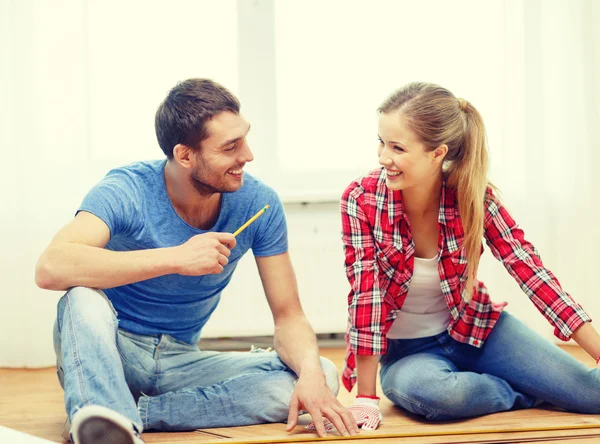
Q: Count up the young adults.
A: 2